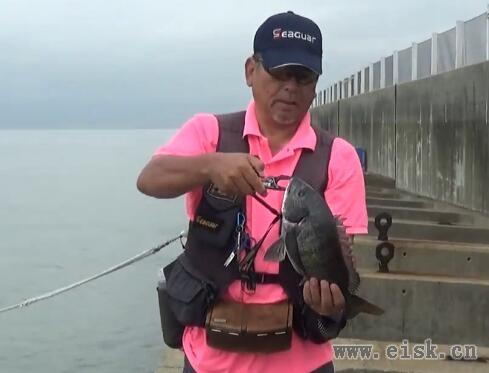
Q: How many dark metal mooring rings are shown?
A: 2